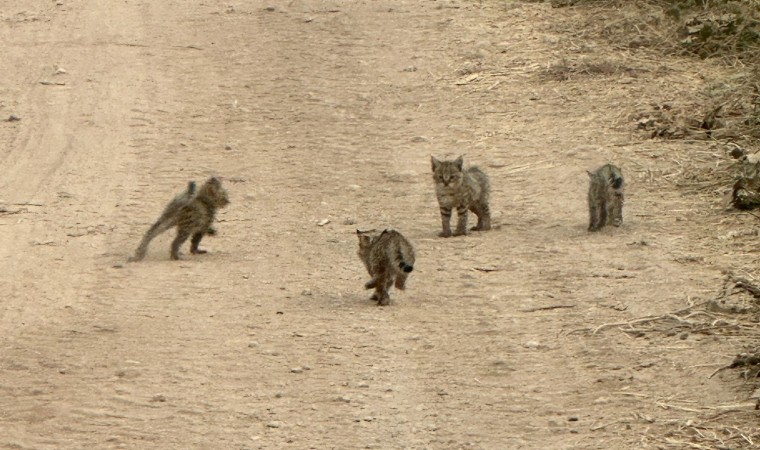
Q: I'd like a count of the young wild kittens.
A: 4